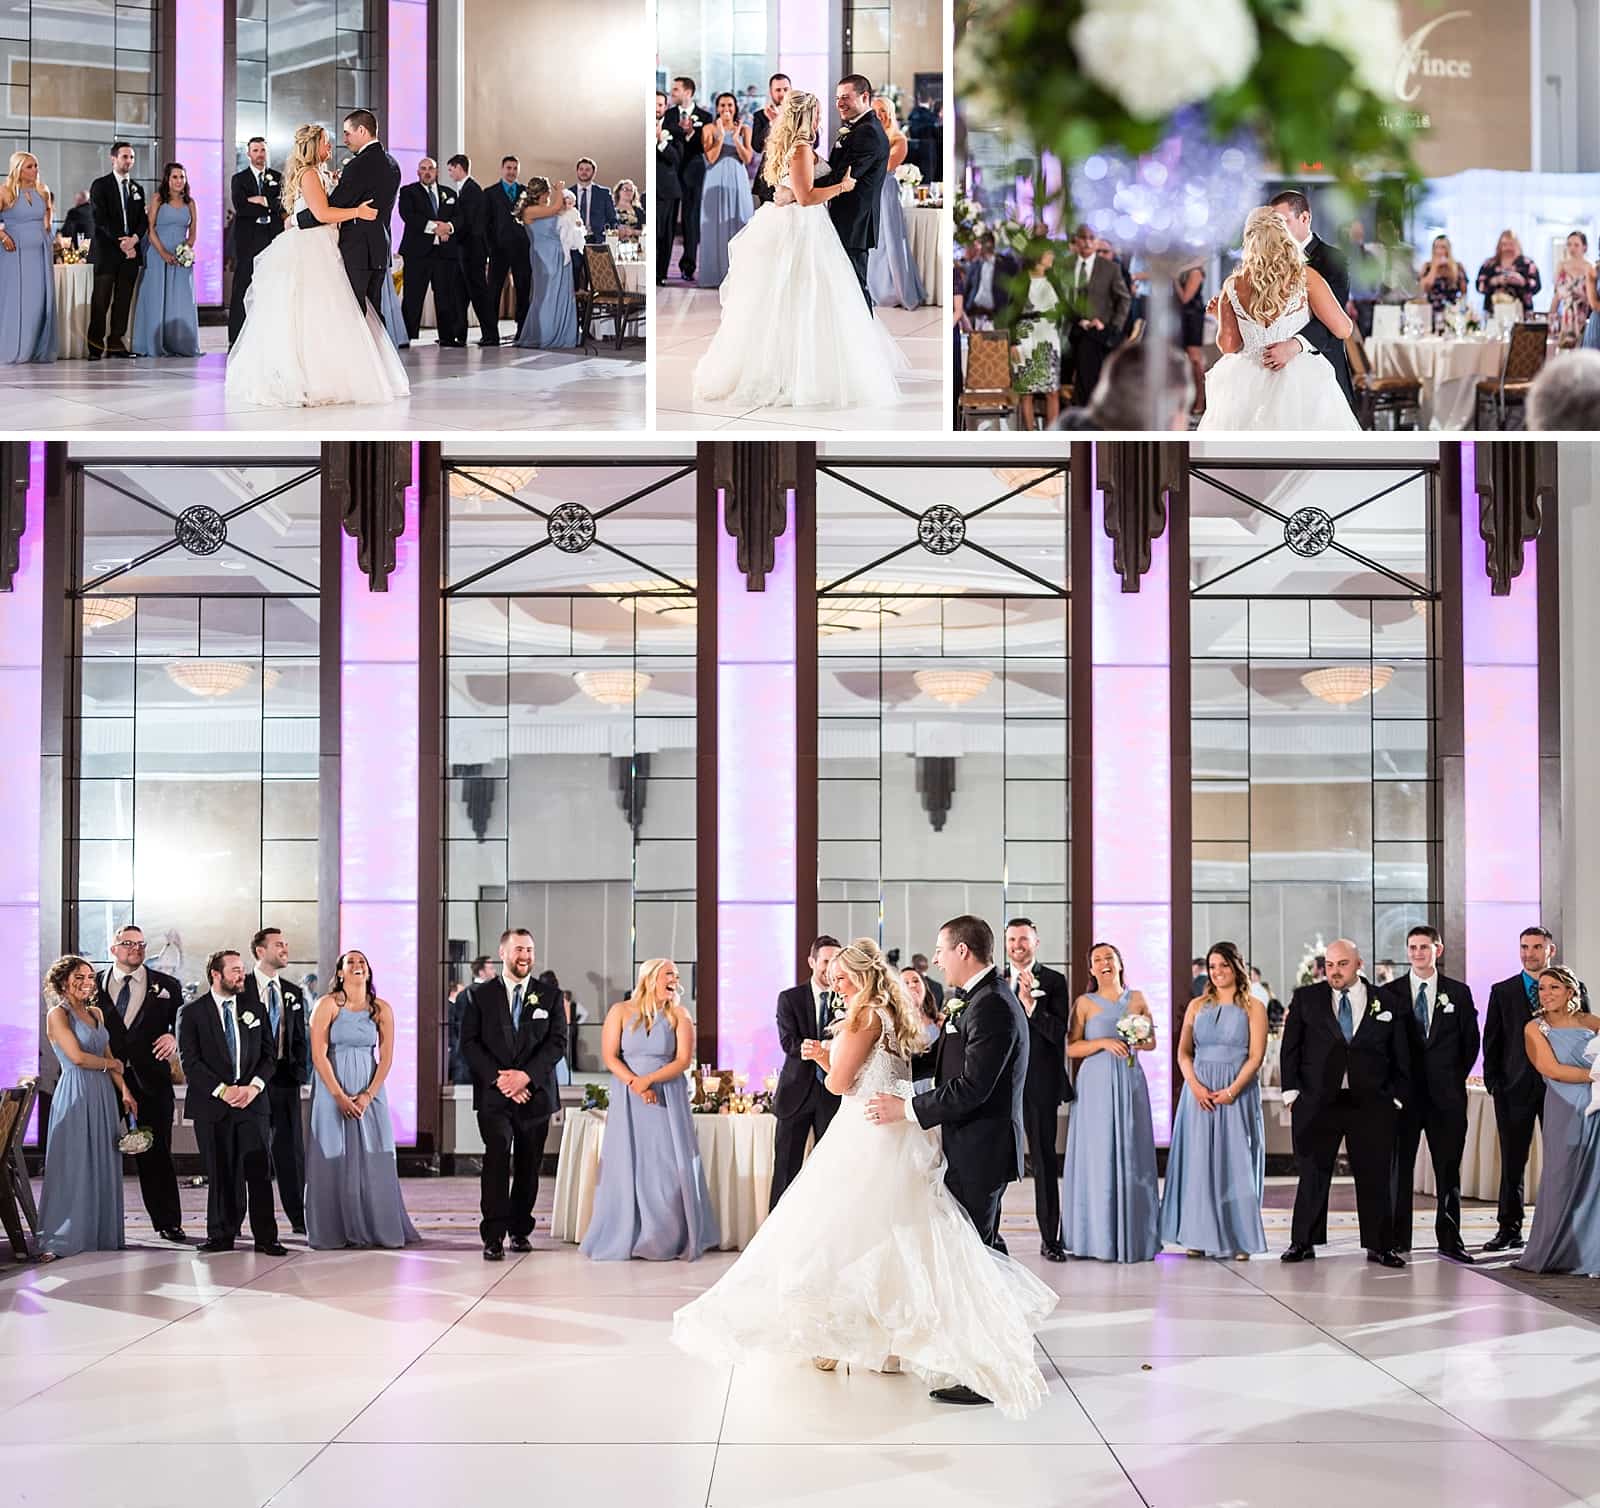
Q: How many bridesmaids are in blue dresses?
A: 7